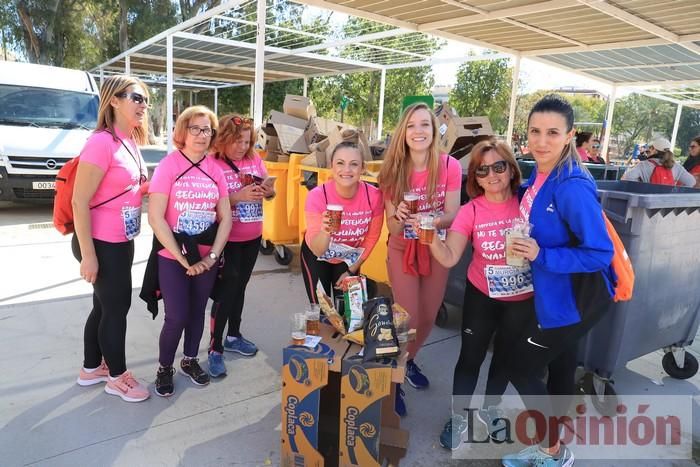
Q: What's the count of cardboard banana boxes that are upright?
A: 2